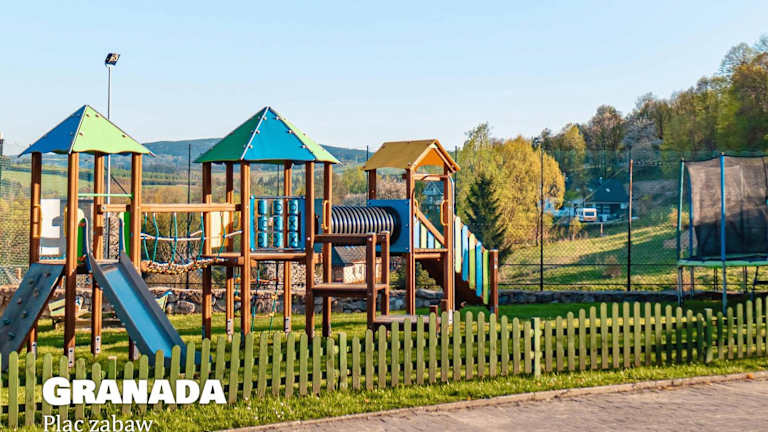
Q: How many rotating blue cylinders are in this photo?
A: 9